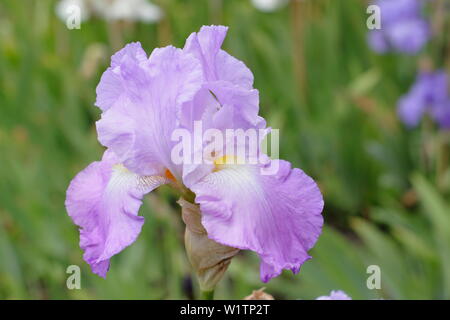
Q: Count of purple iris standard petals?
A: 3